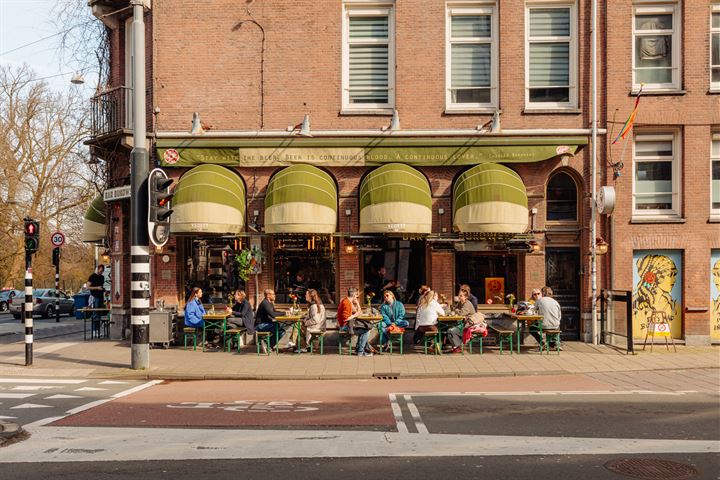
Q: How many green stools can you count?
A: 10